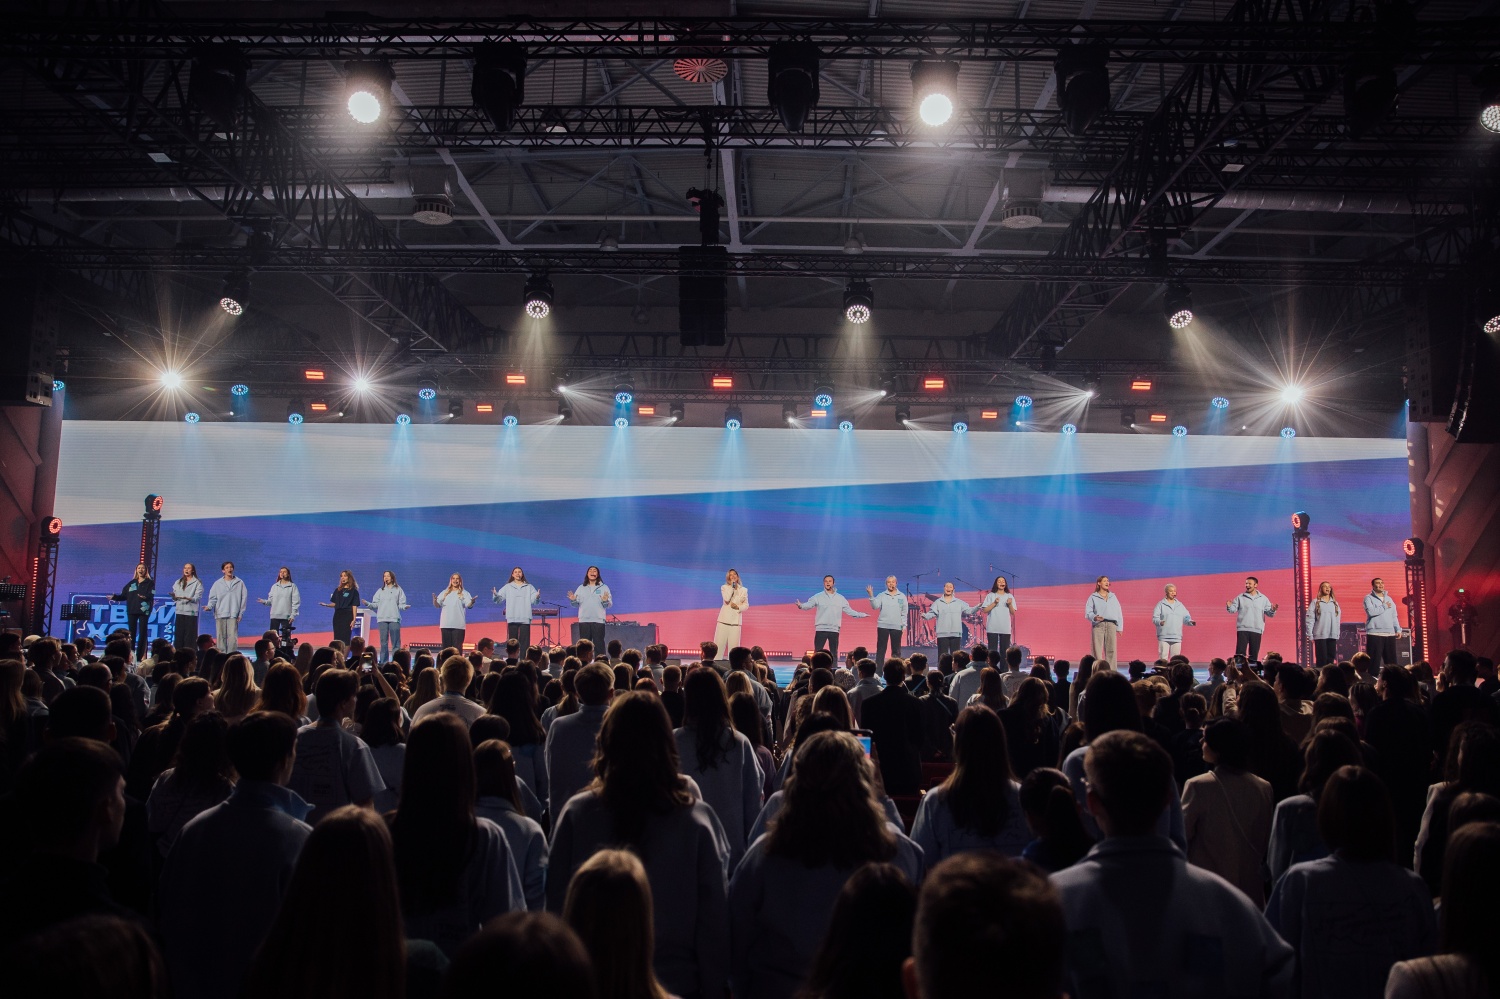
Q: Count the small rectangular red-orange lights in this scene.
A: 11